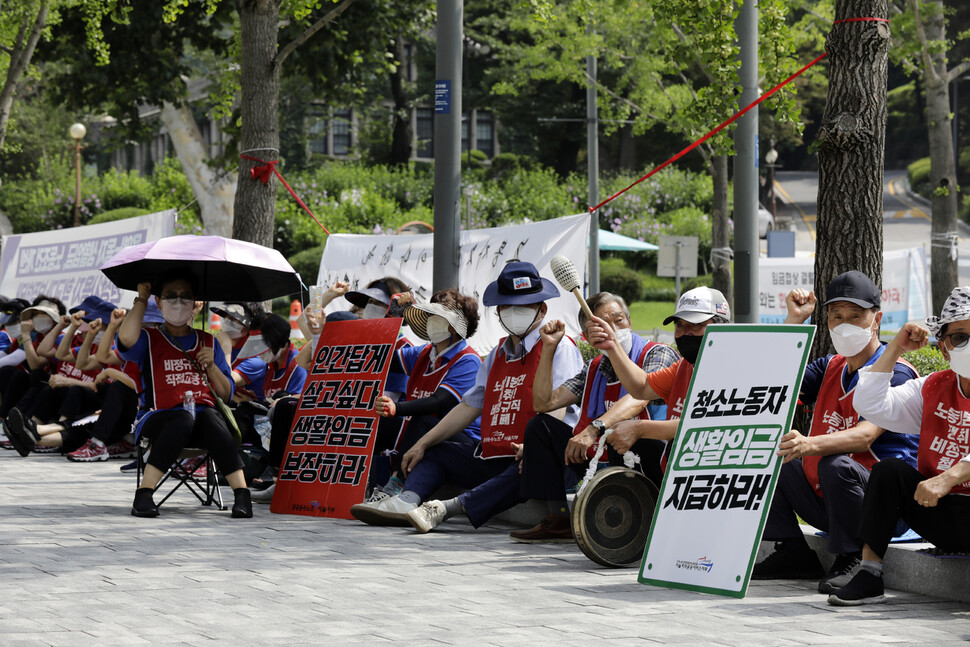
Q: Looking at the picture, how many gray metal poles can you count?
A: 3